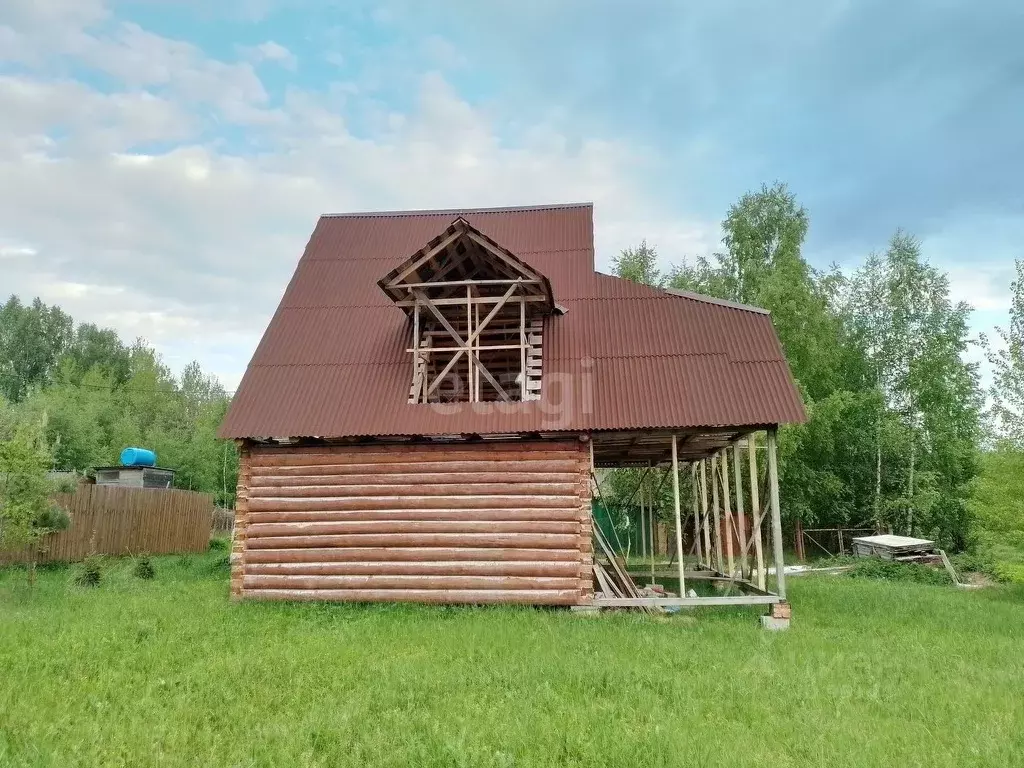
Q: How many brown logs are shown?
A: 13